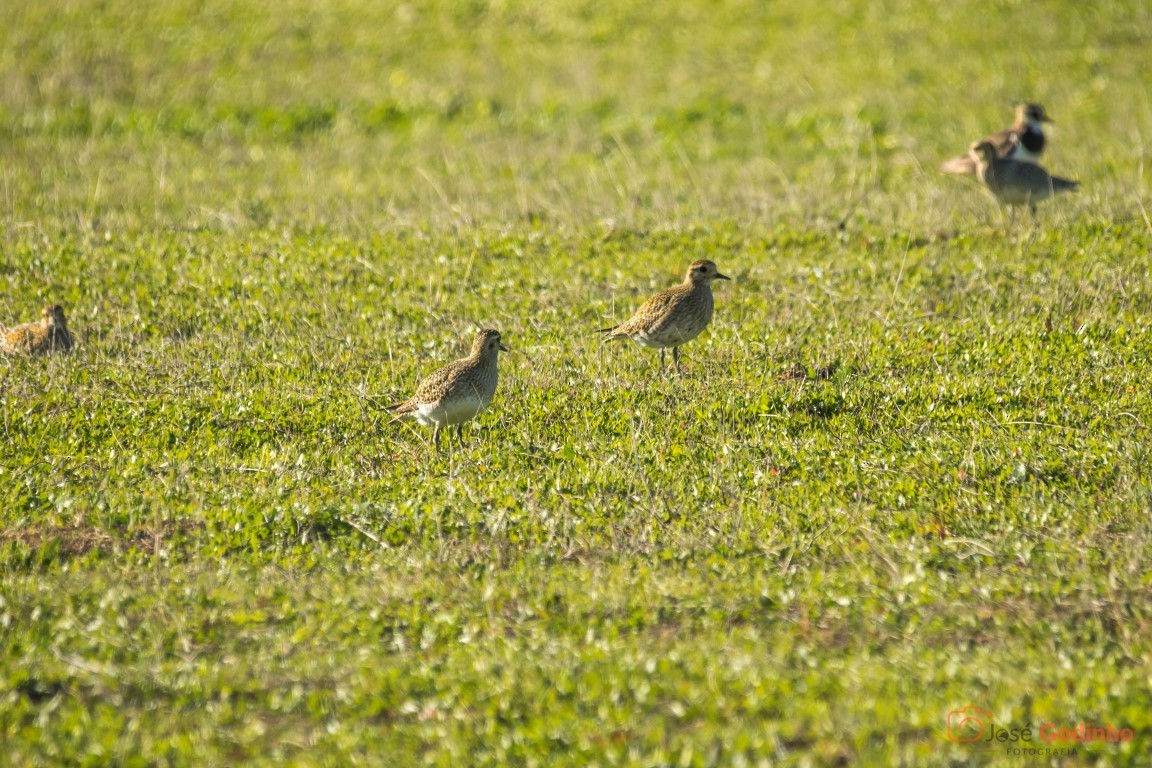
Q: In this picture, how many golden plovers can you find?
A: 4